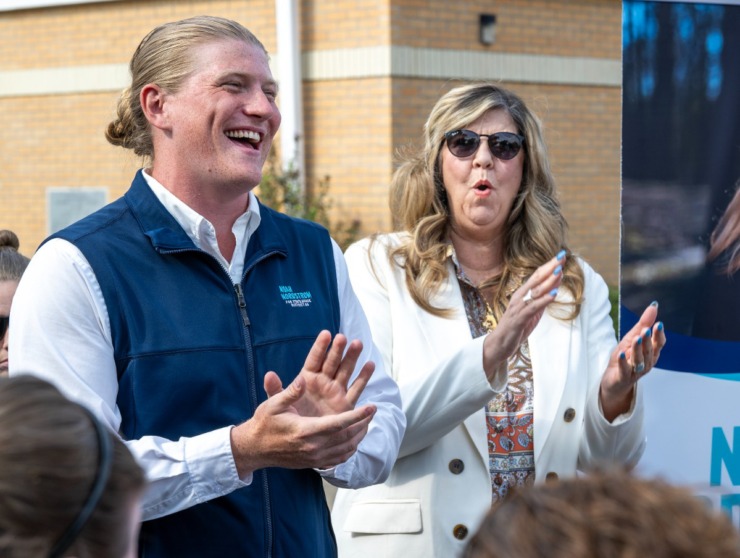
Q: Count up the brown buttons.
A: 4